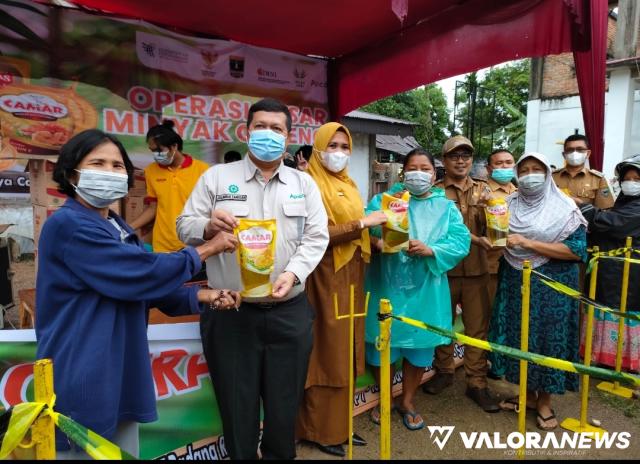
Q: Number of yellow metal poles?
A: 6